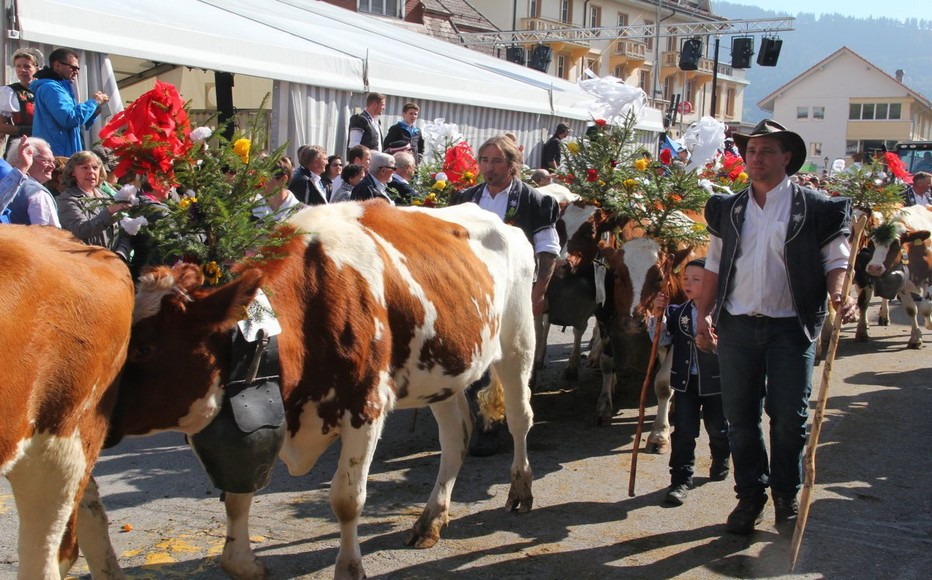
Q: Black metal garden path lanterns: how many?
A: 0